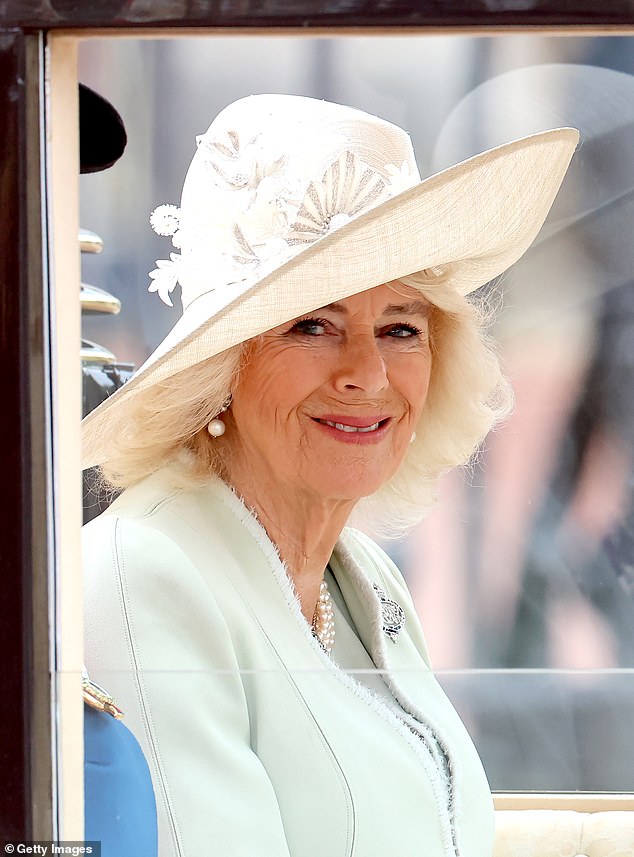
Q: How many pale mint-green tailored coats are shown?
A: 1